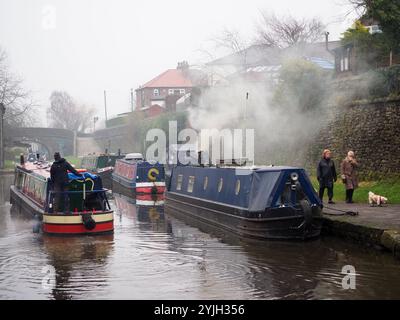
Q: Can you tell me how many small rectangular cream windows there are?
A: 2